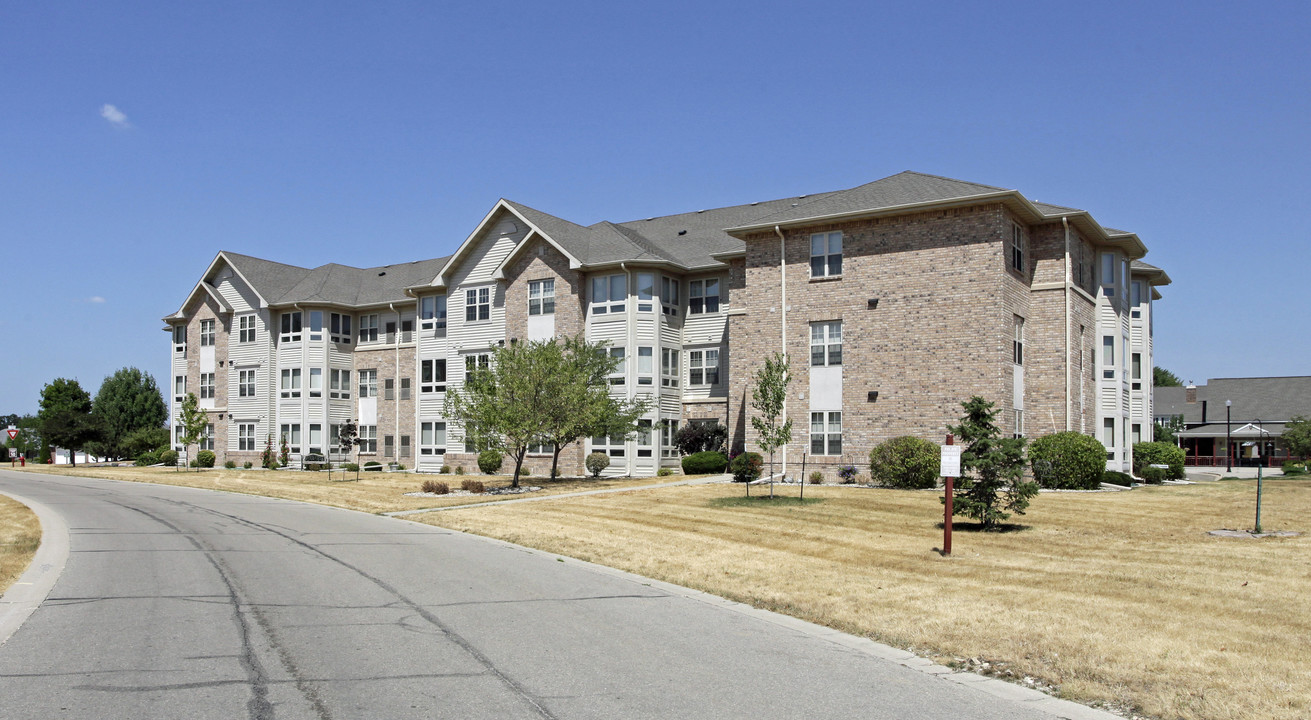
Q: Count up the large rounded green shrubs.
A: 3